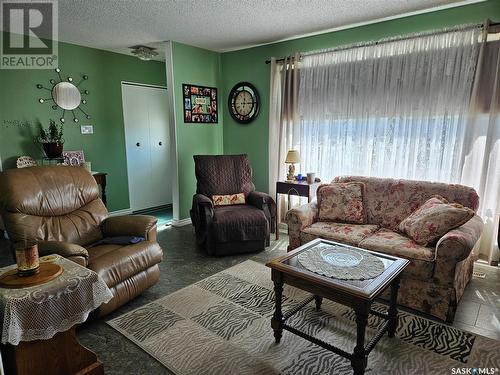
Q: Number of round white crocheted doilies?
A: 1